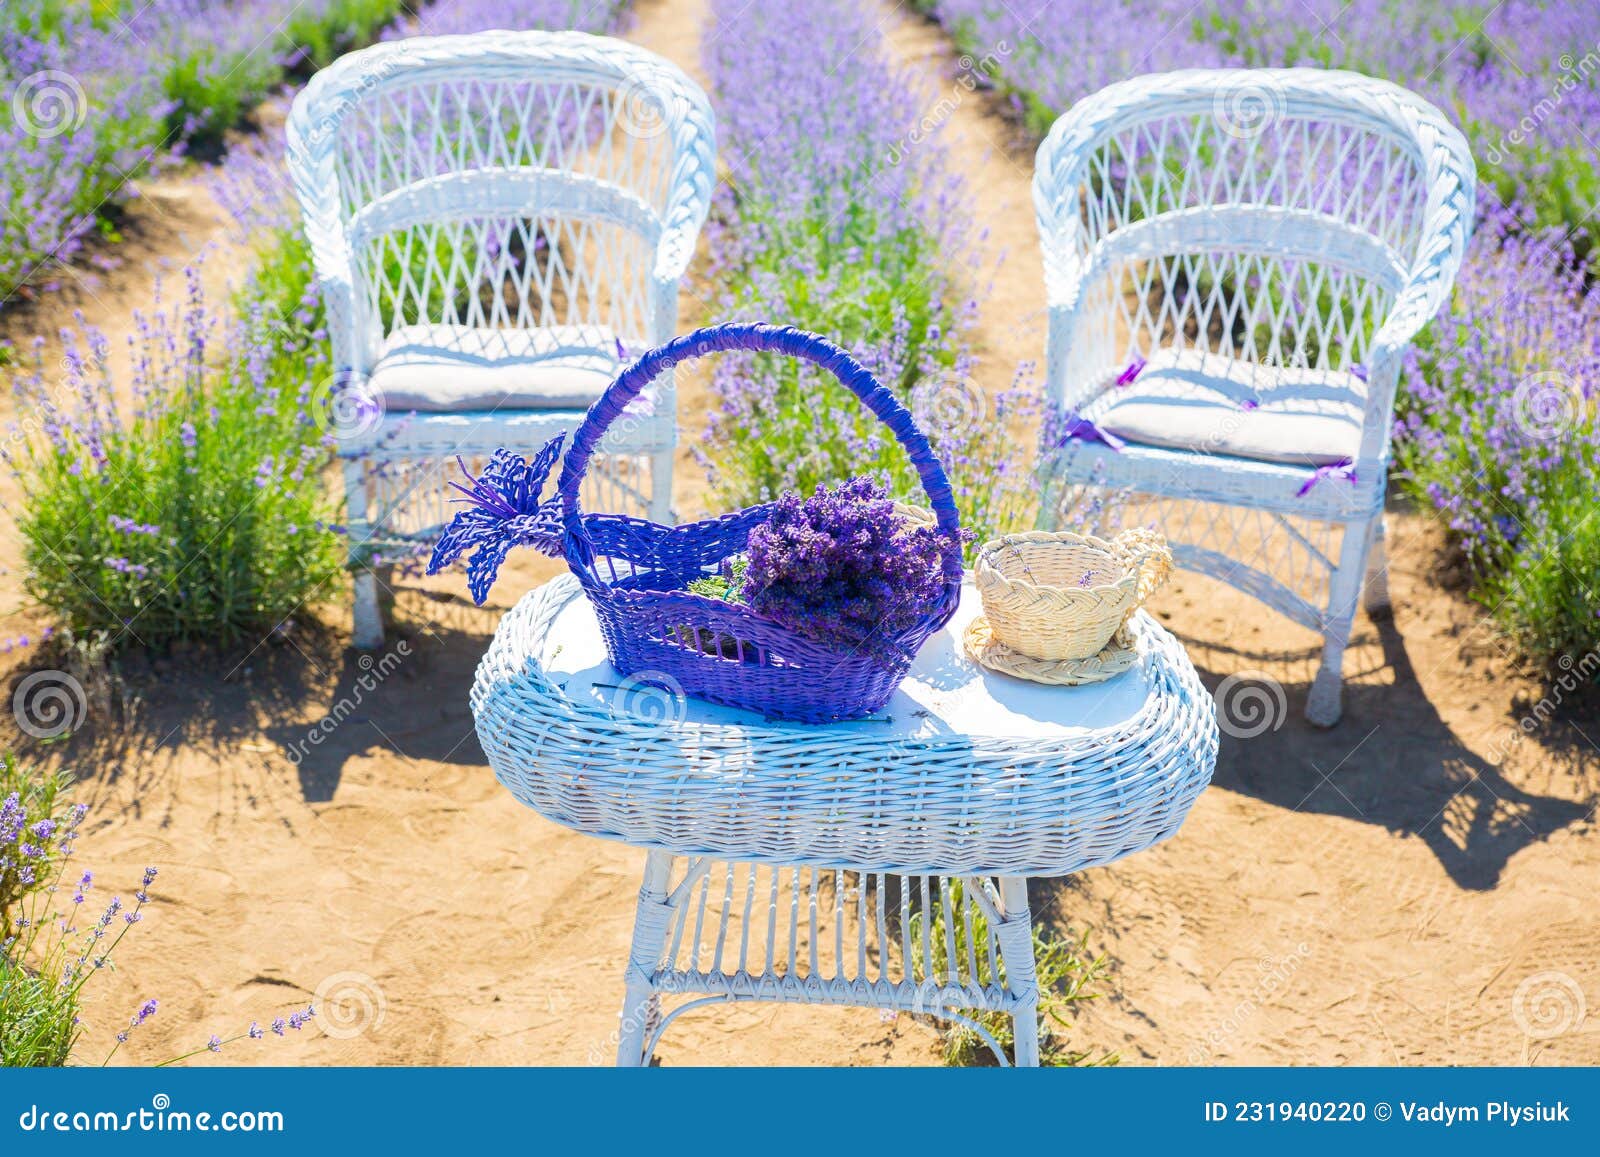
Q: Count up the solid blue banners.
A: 1